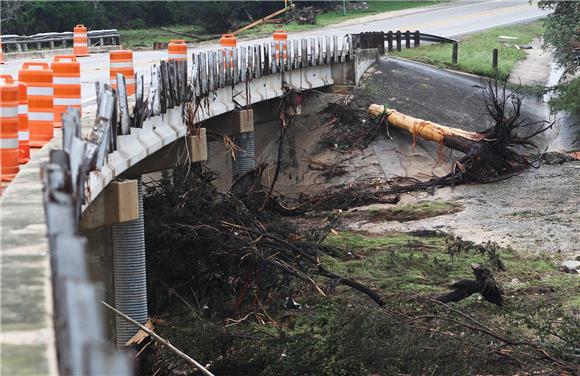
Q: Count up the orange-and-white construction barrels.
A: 9